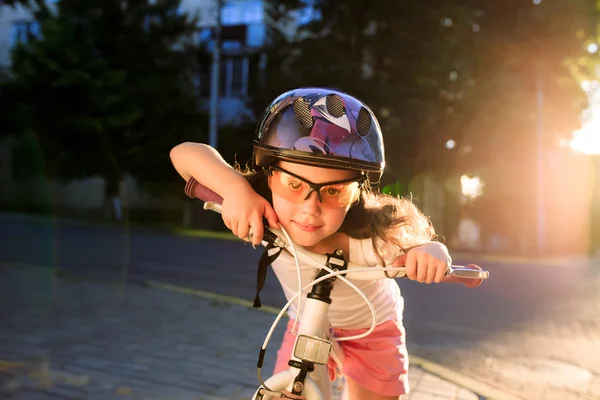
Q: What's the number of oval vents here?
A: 3